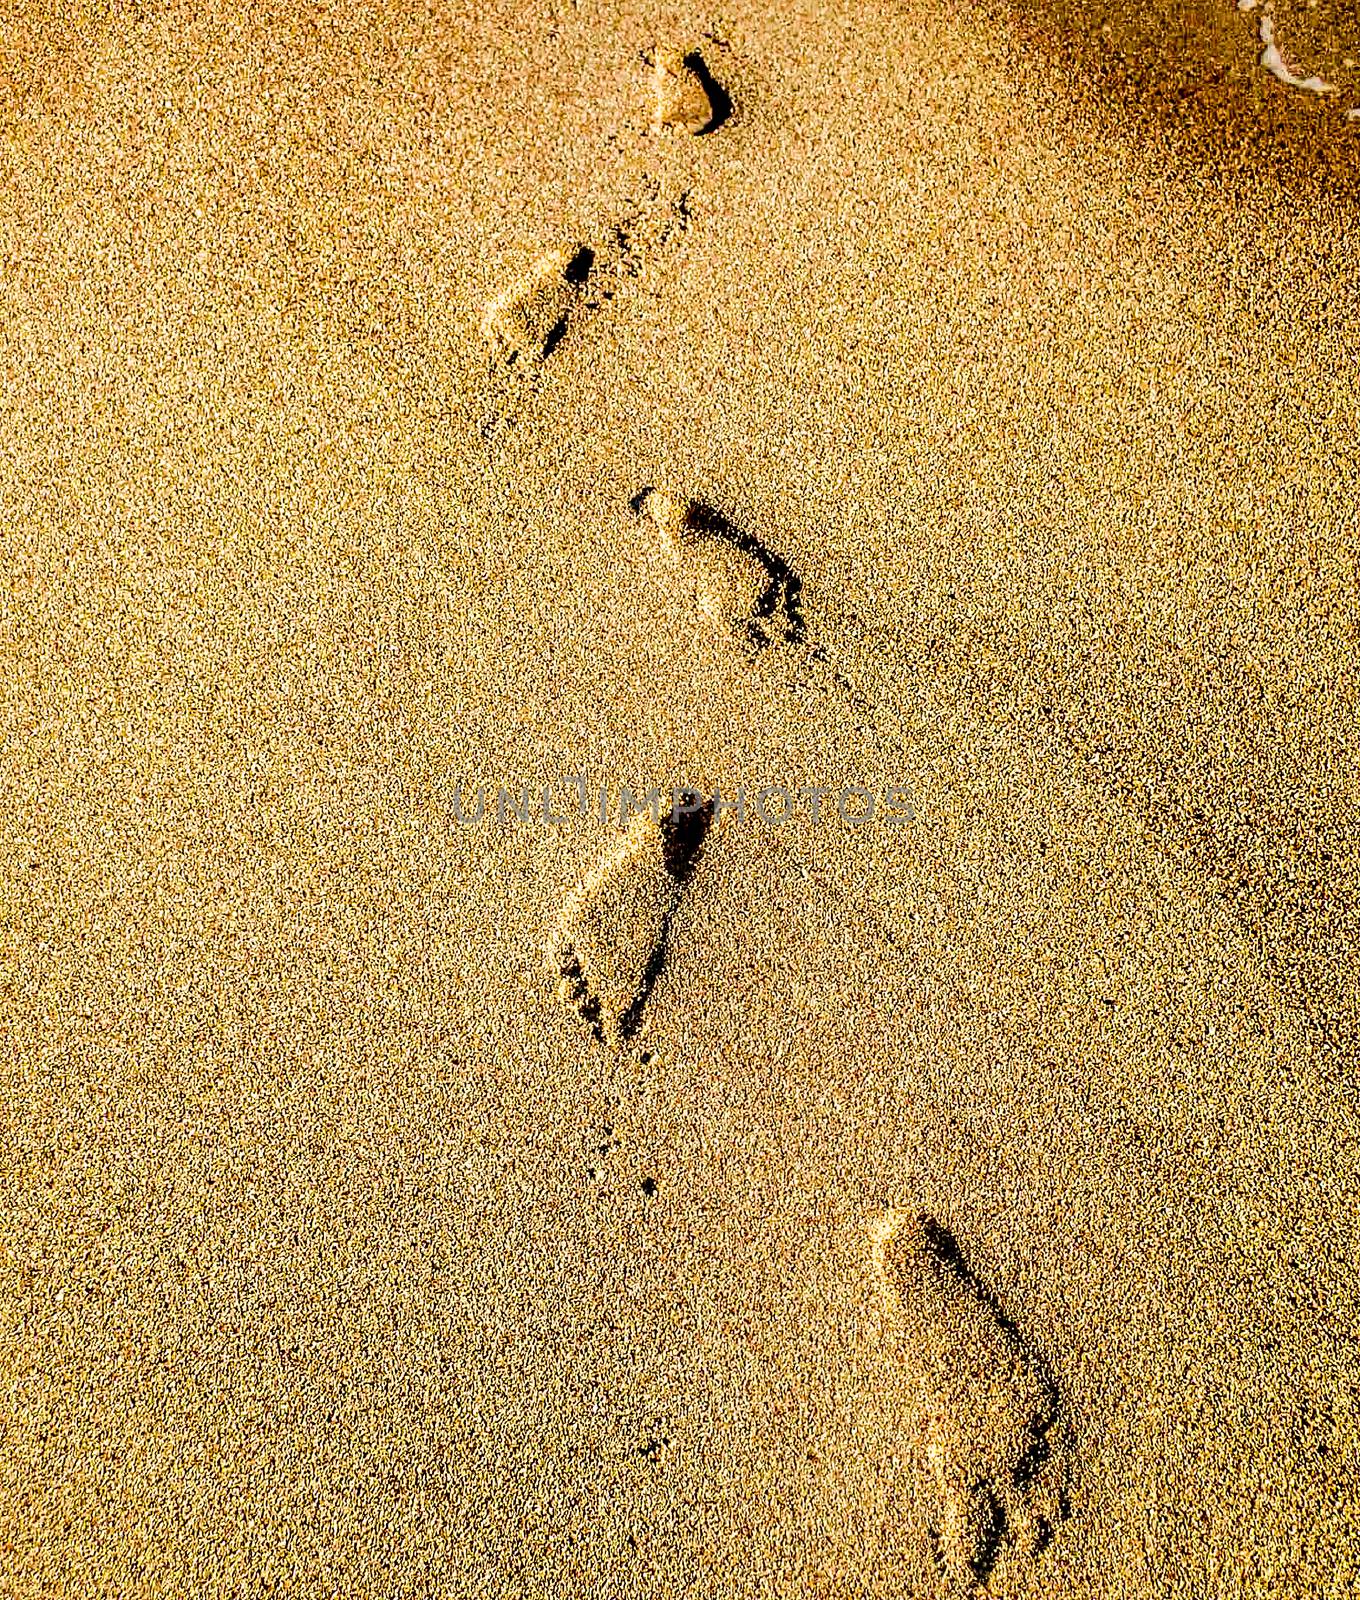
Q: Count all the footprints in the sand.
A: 5